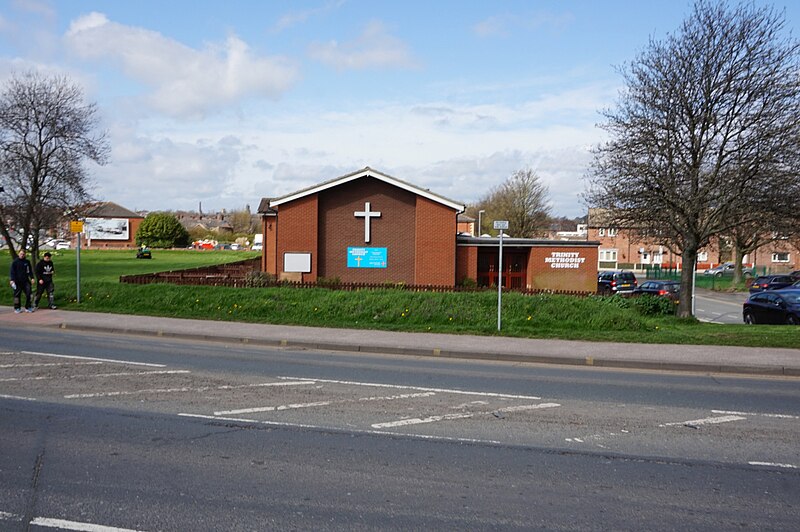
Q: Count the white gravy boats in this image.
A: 0